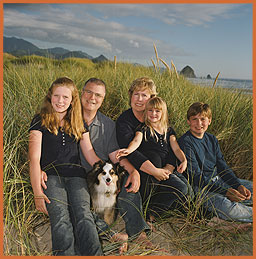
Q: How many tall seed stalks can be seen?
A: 6